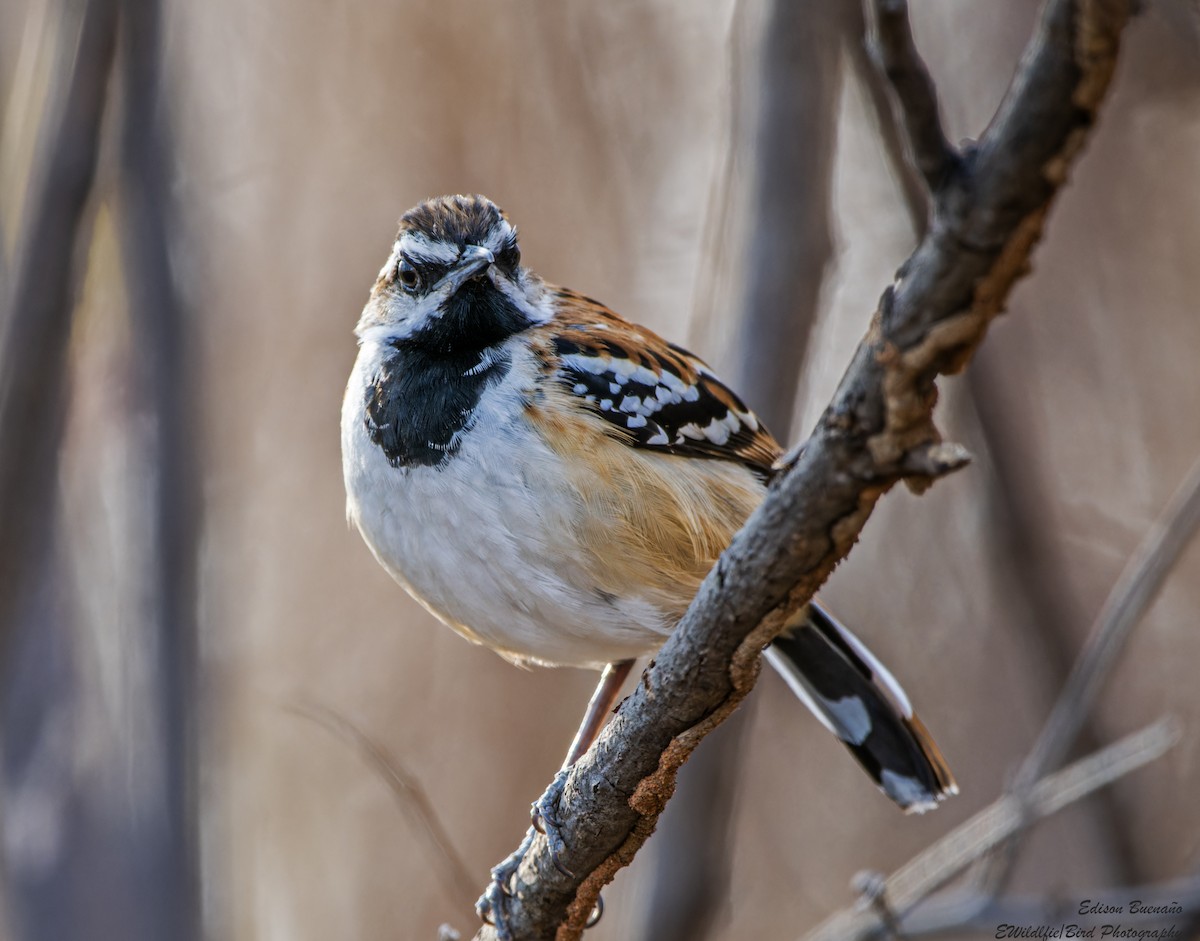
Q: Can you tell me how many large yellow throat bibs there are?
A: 0